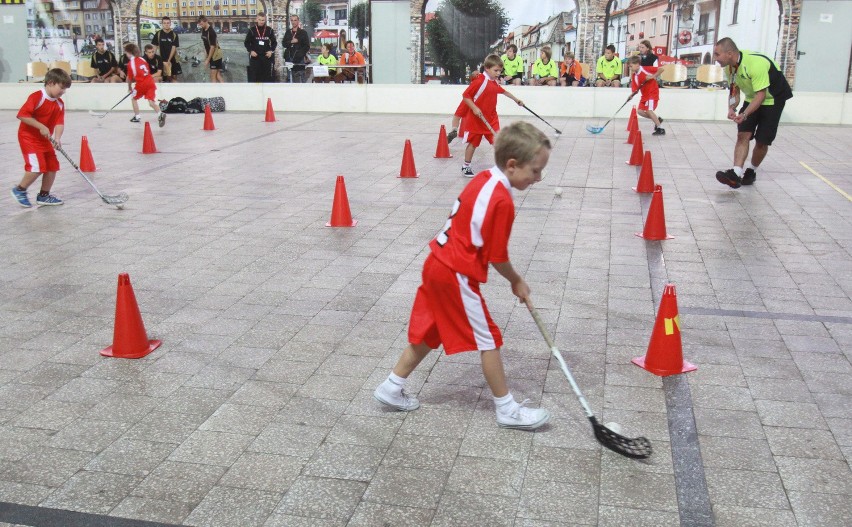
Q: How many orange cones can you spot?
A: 14